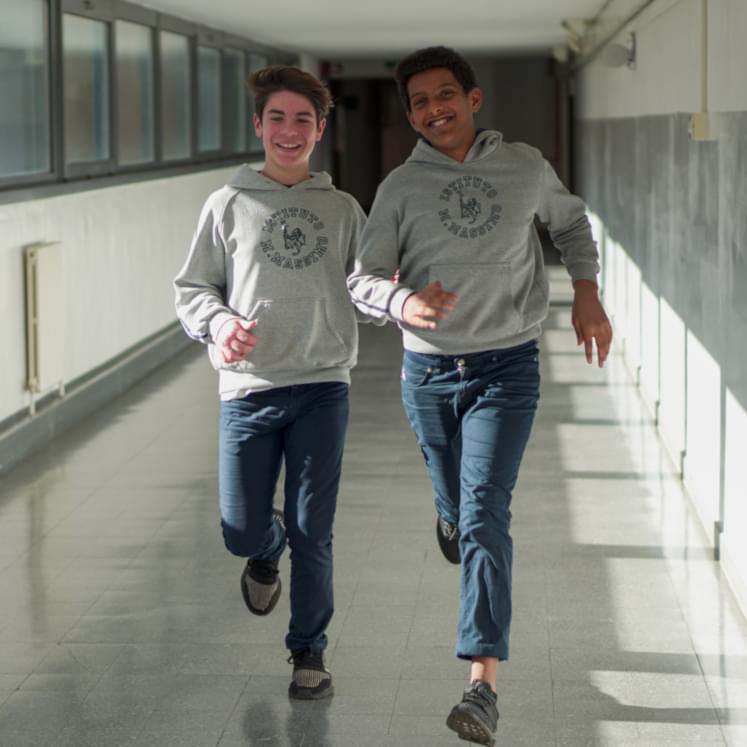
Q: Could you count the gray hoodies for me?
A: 2